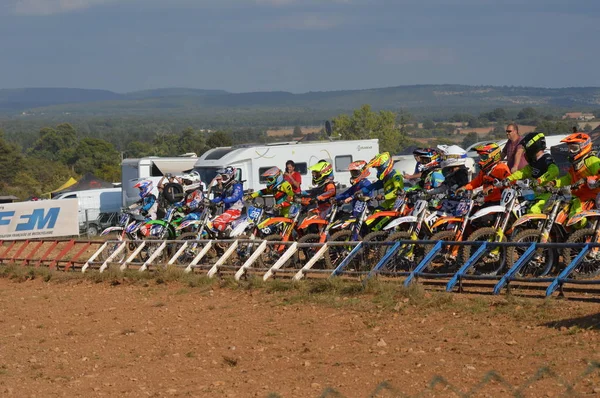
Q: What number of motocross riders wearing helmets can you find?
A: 12